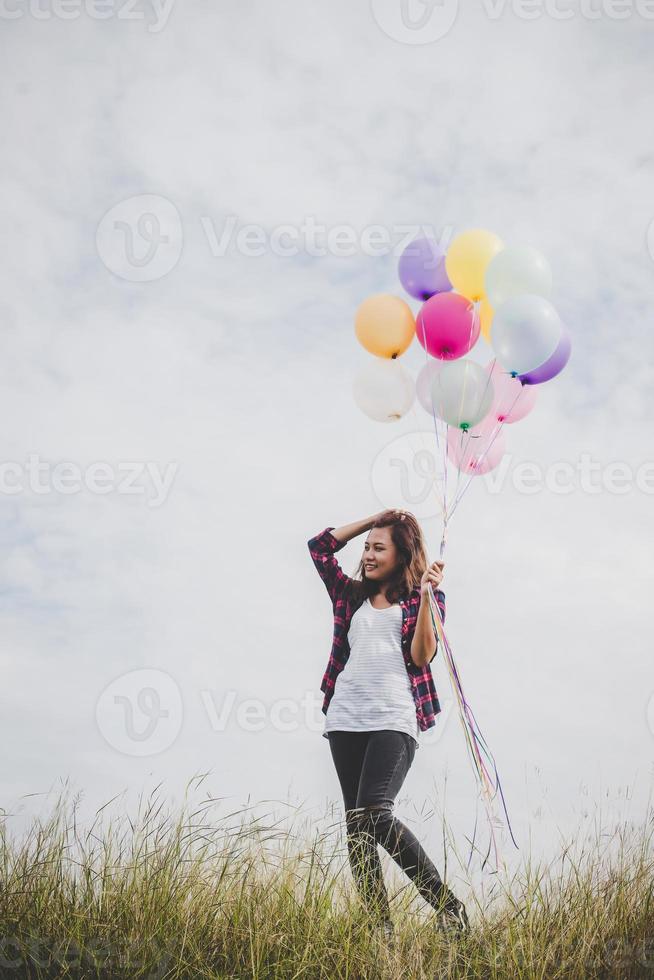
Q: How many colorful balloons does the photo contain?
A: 13